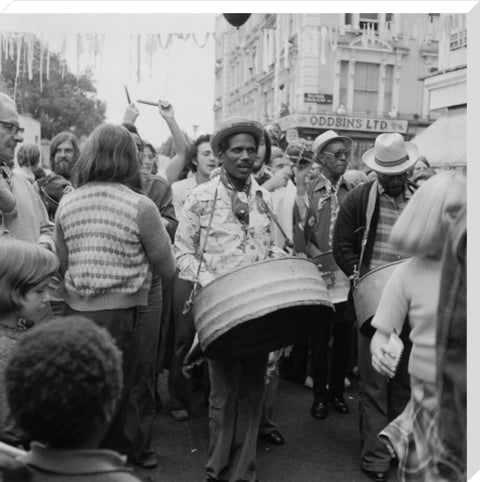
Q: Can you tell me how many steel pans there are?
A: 3